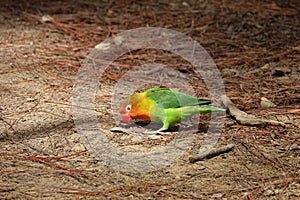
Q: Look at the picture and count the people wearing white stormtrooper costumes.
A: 0